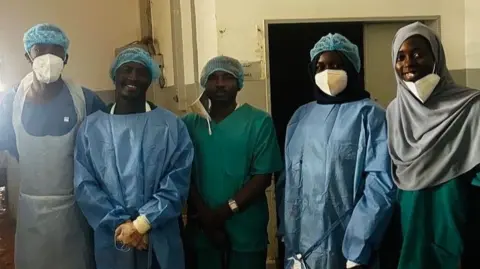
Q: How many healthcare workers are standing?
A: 5